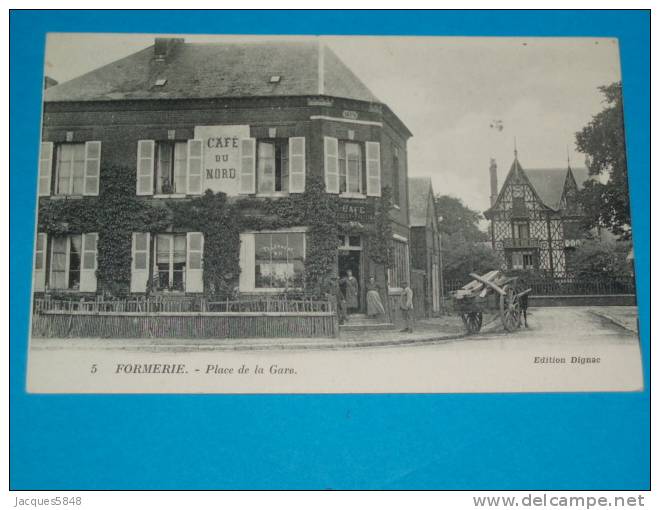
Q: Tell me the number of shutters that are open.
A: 12